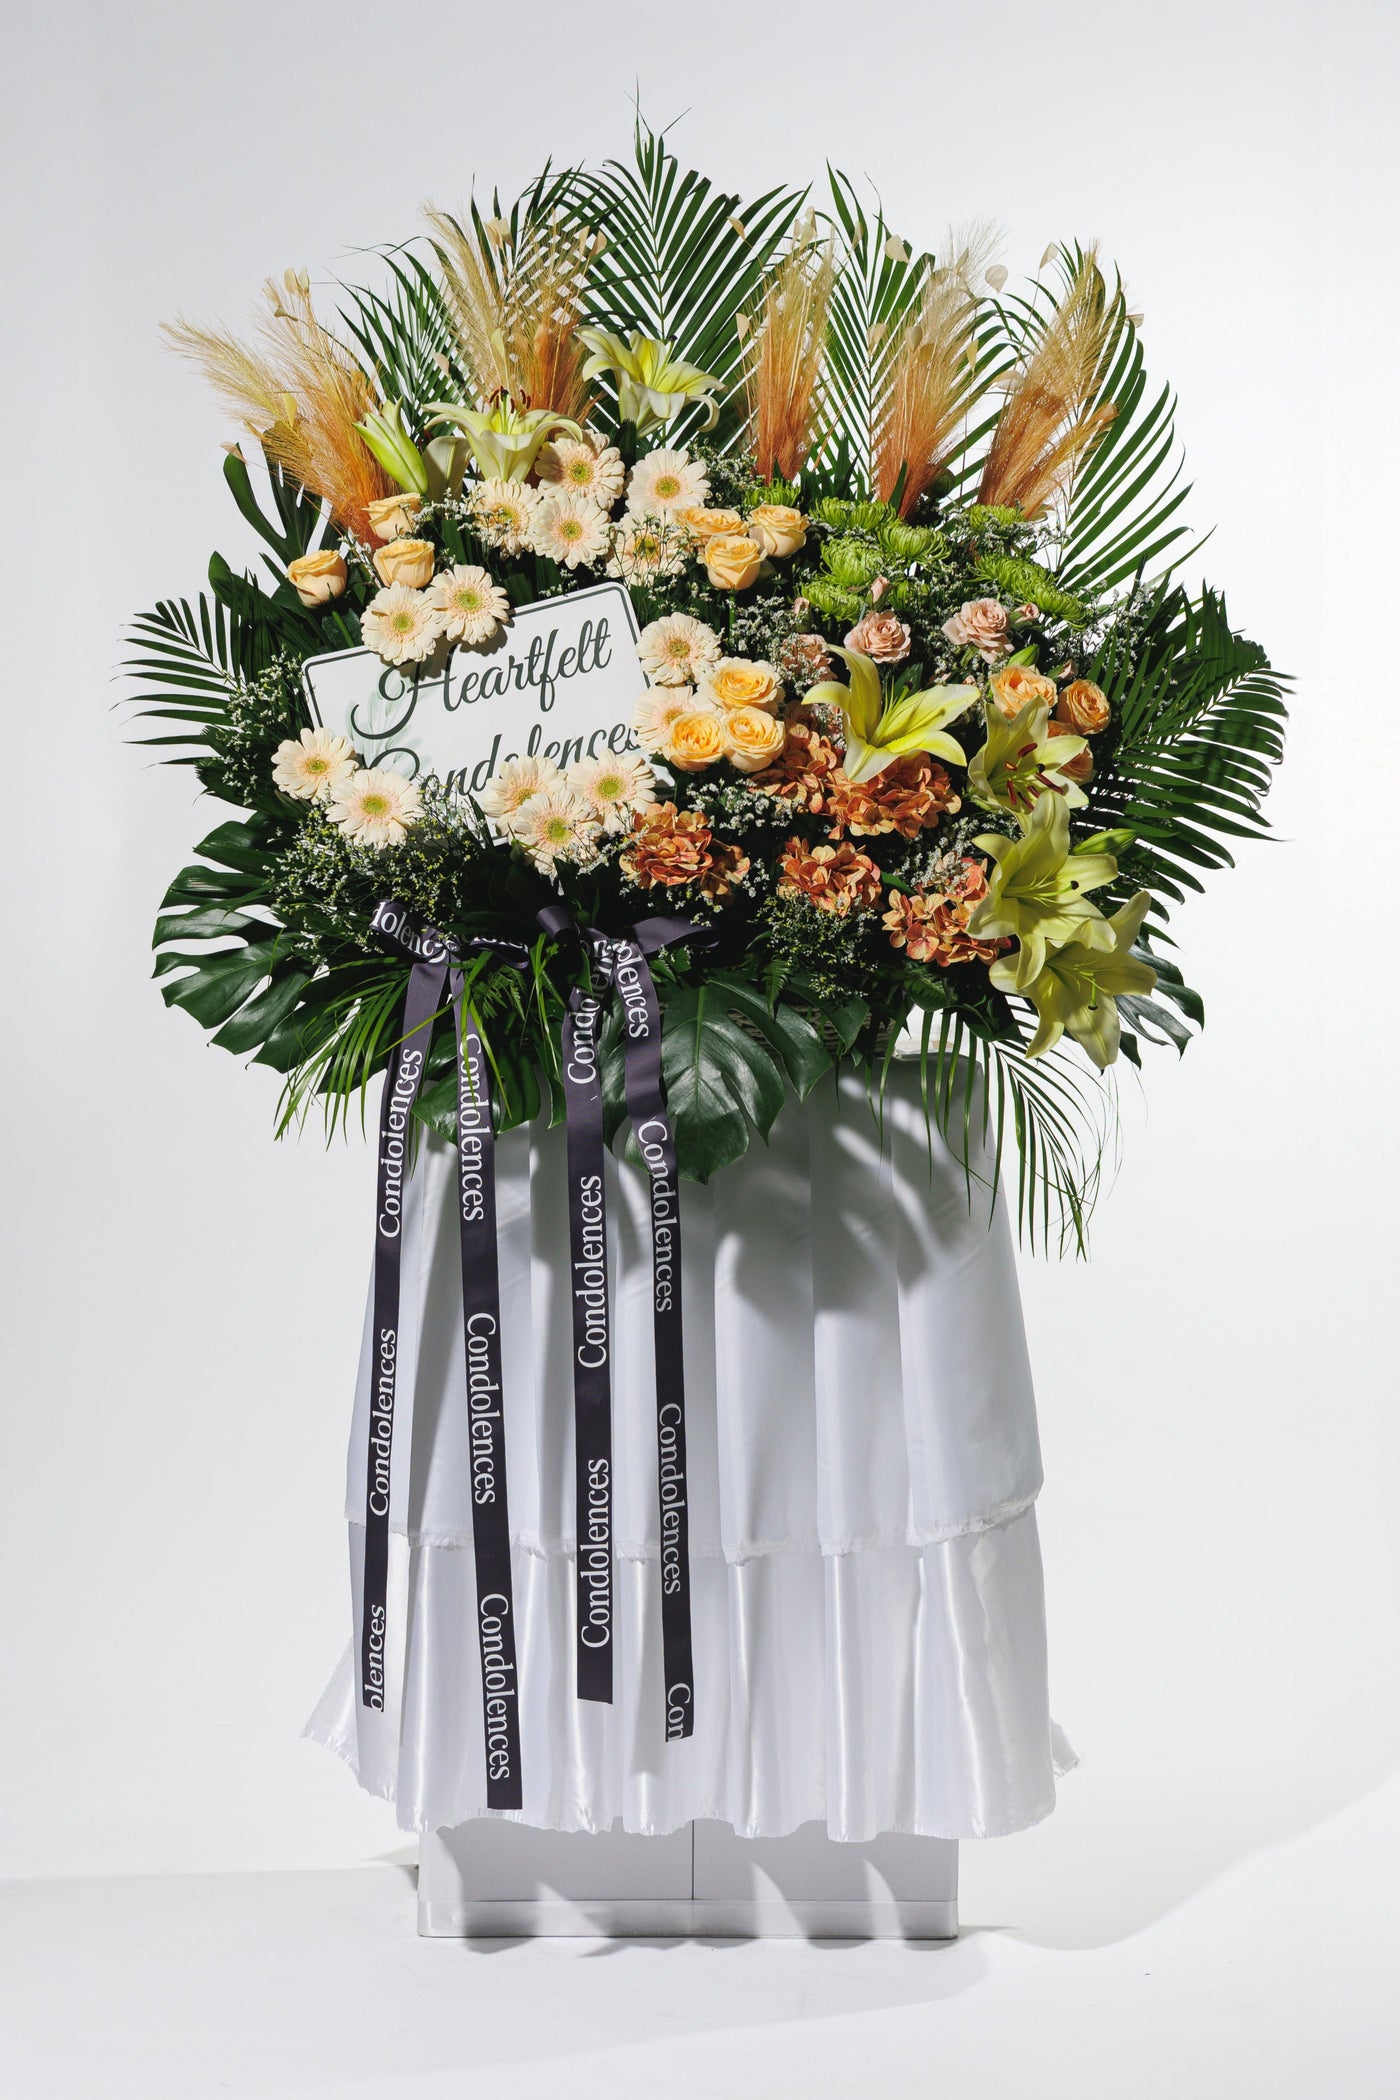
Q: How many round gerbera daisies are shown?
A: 14